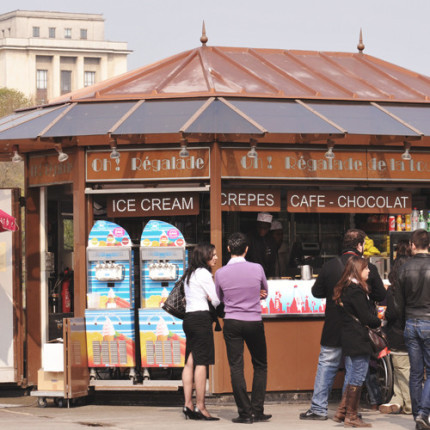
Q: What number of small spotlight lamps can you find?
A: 7